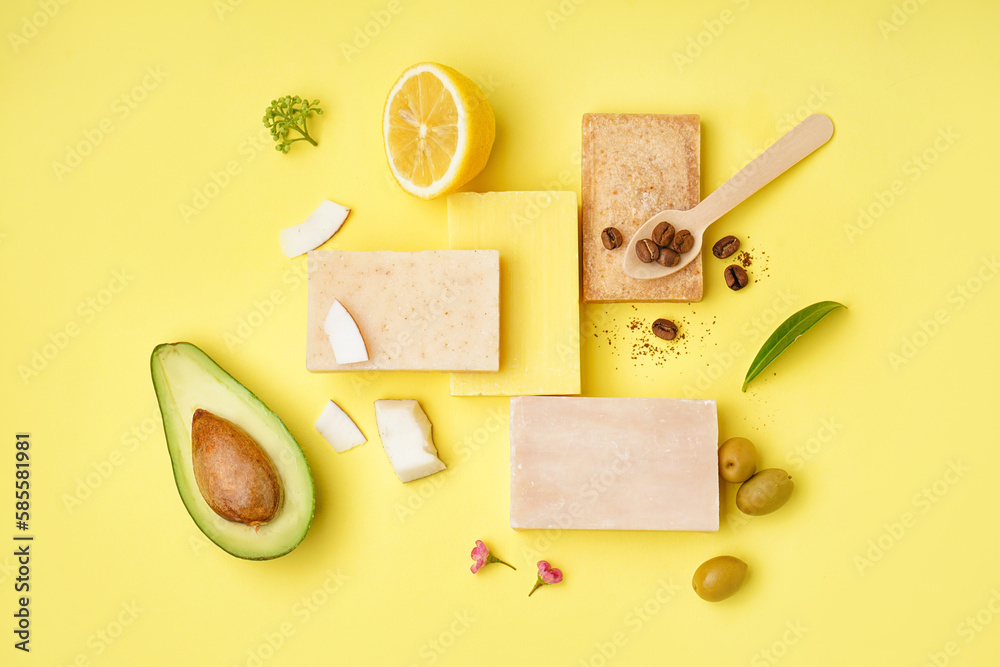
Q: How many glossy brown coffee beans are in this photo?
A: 8